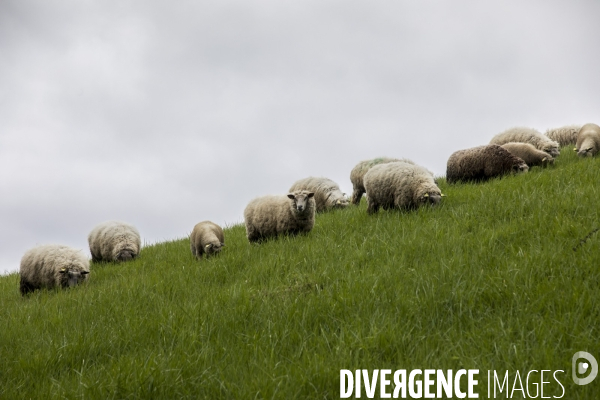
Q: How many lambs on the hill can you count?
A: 12